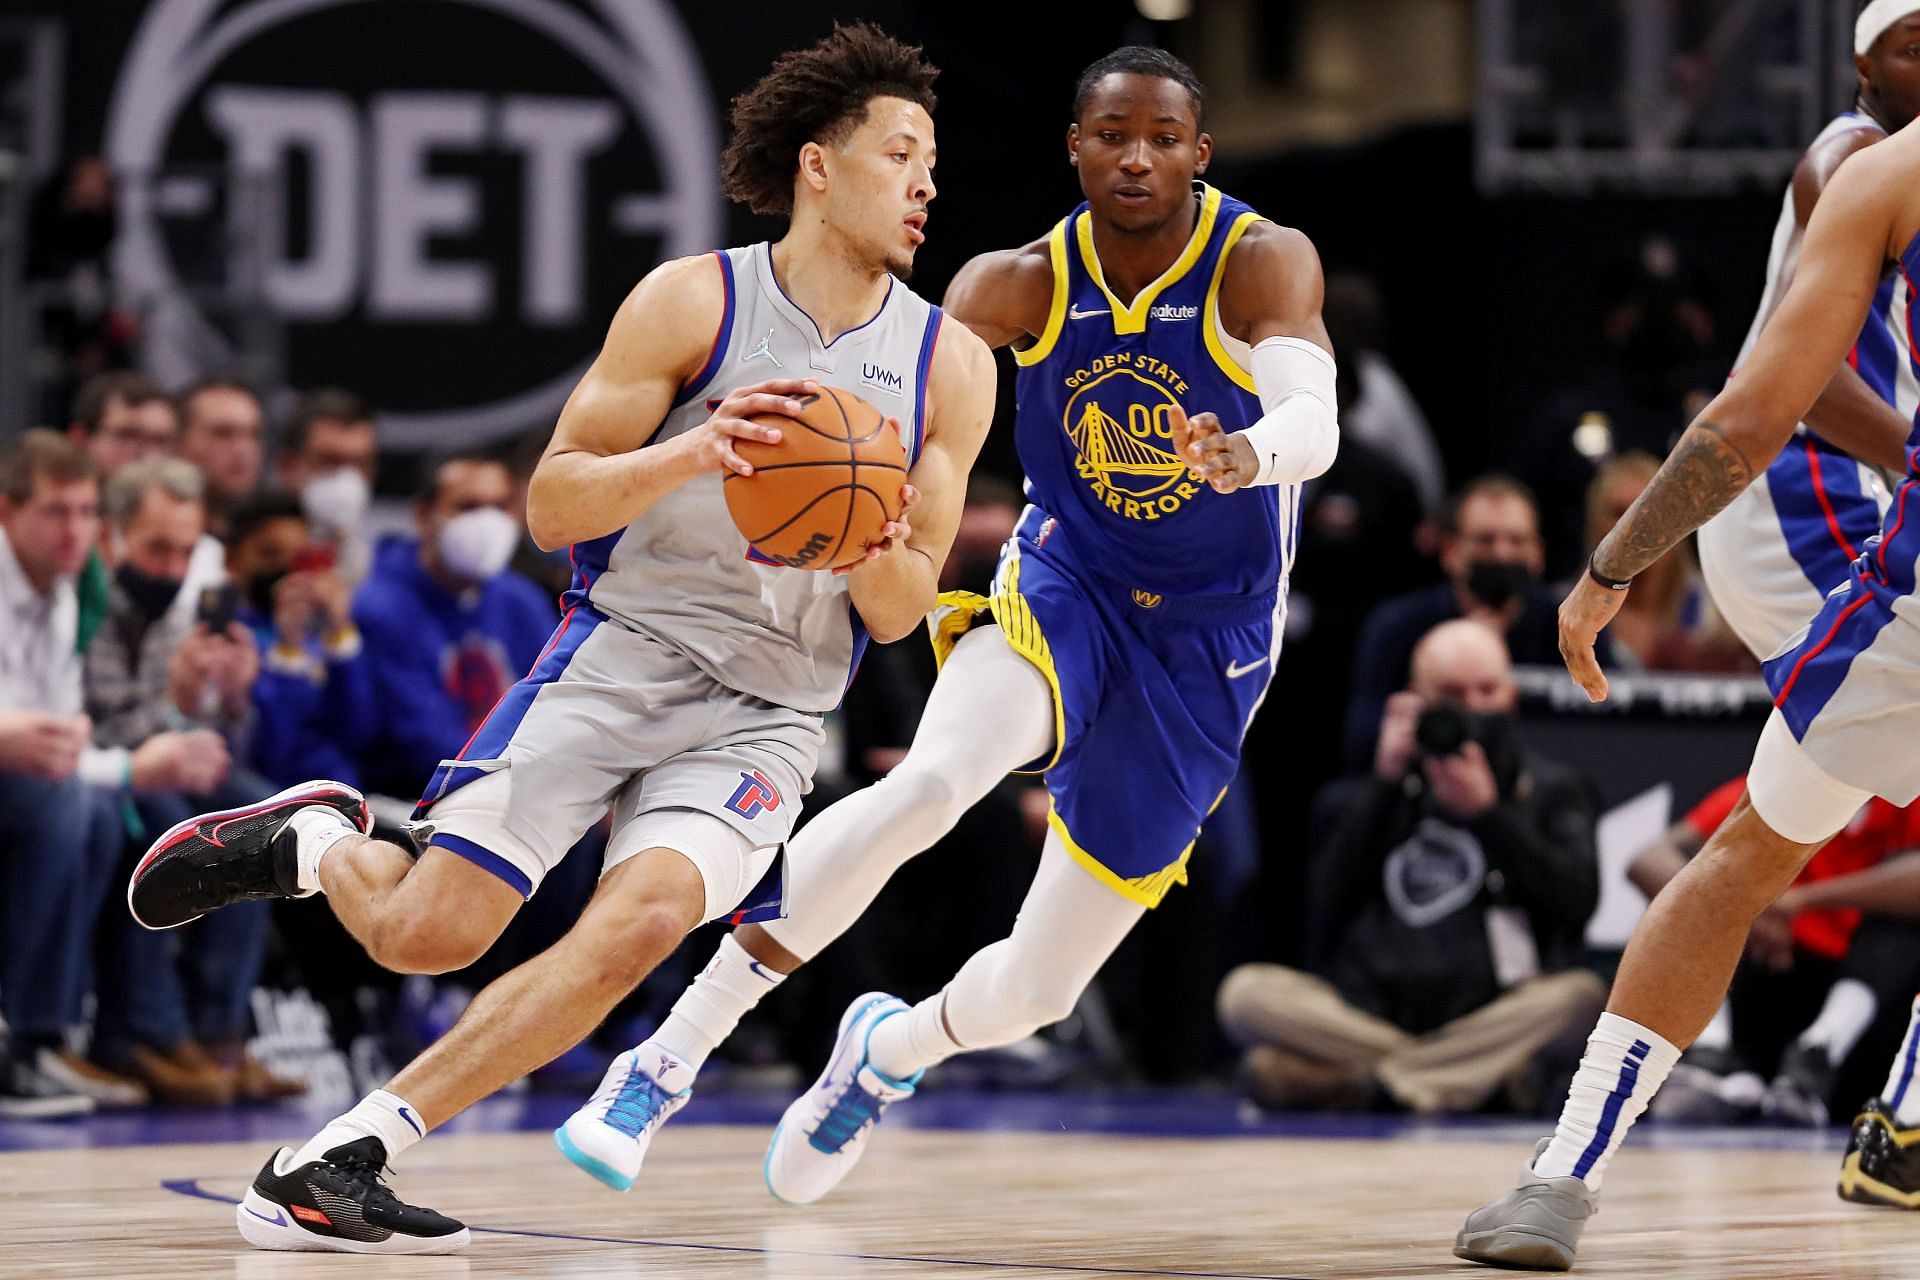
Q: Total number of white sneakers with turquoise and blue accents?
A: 2